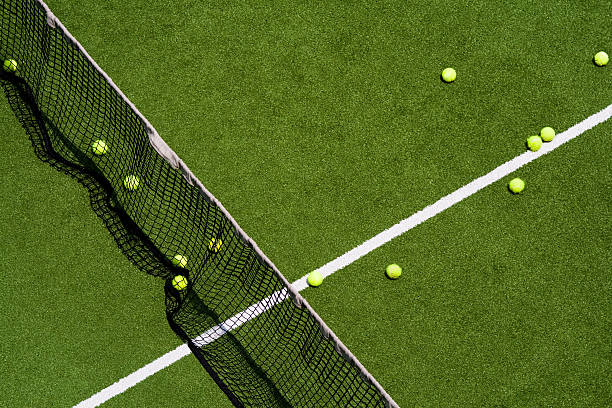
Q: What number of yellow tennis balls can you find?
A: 13